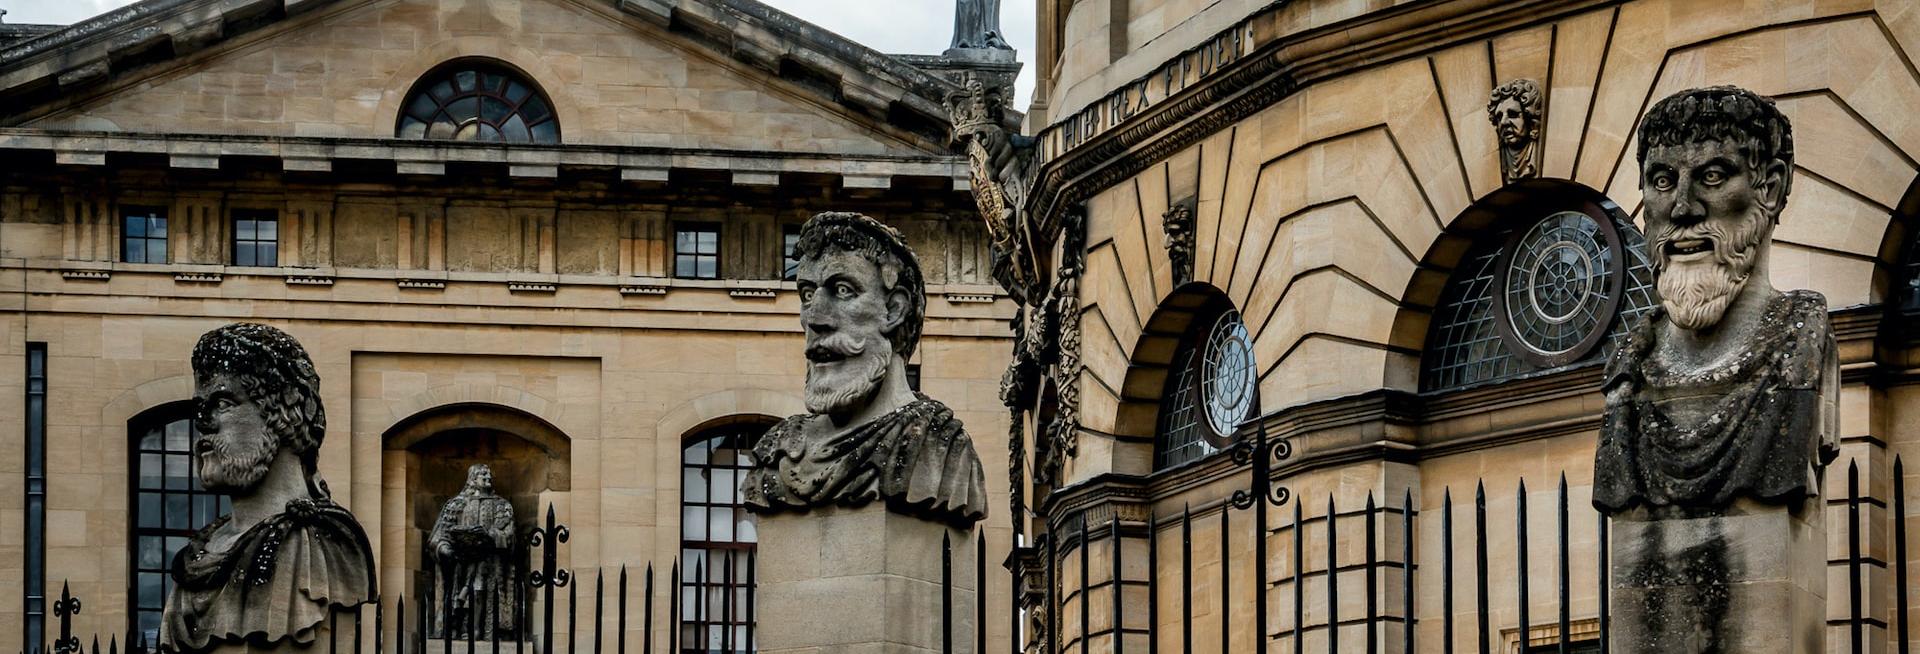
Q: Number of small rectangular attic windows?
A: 4